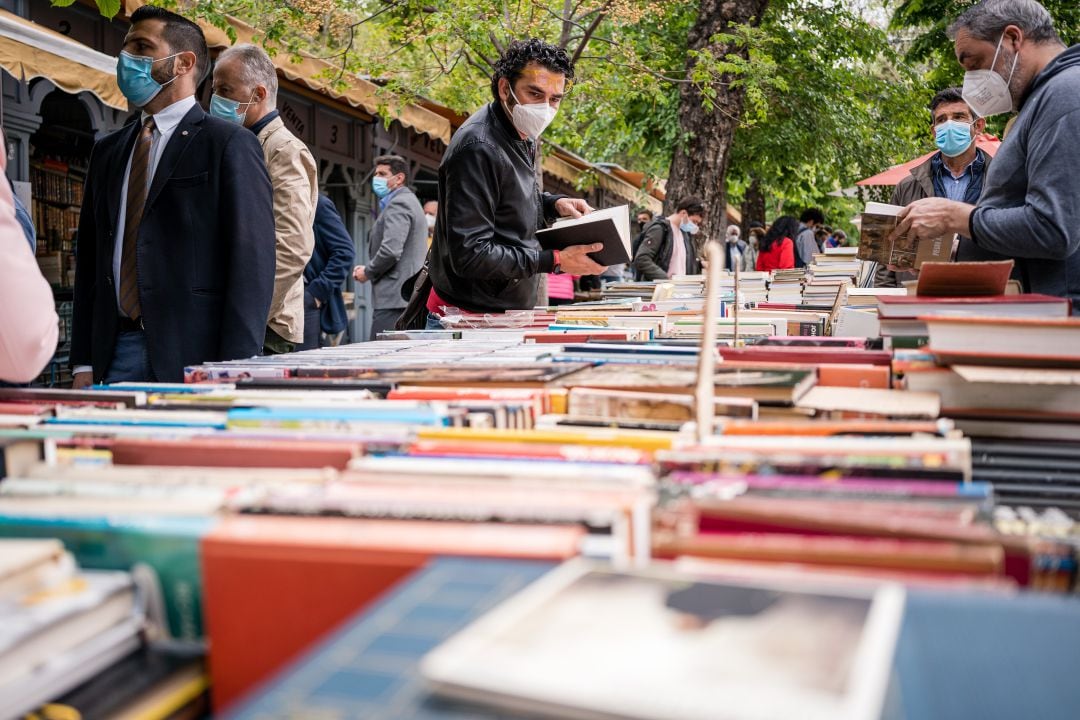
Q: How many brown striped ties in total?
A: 1